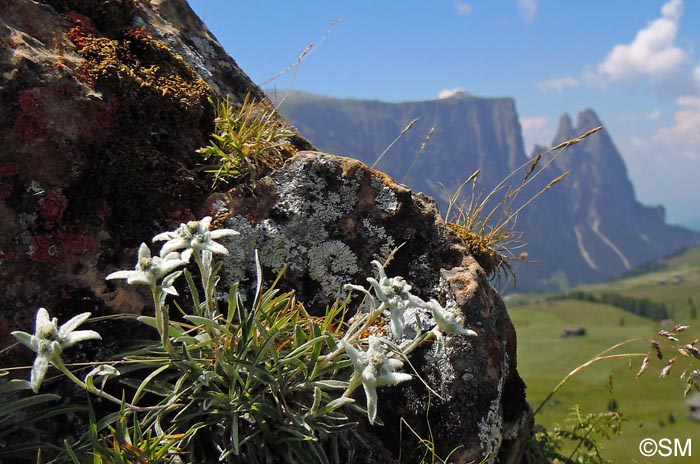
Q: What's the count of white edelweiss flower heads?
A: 6